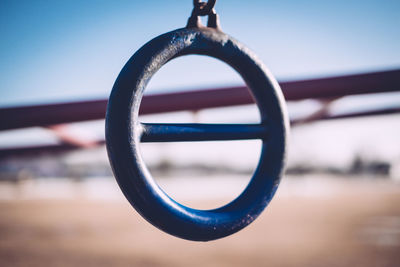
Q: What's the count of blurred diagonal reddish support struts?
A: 2